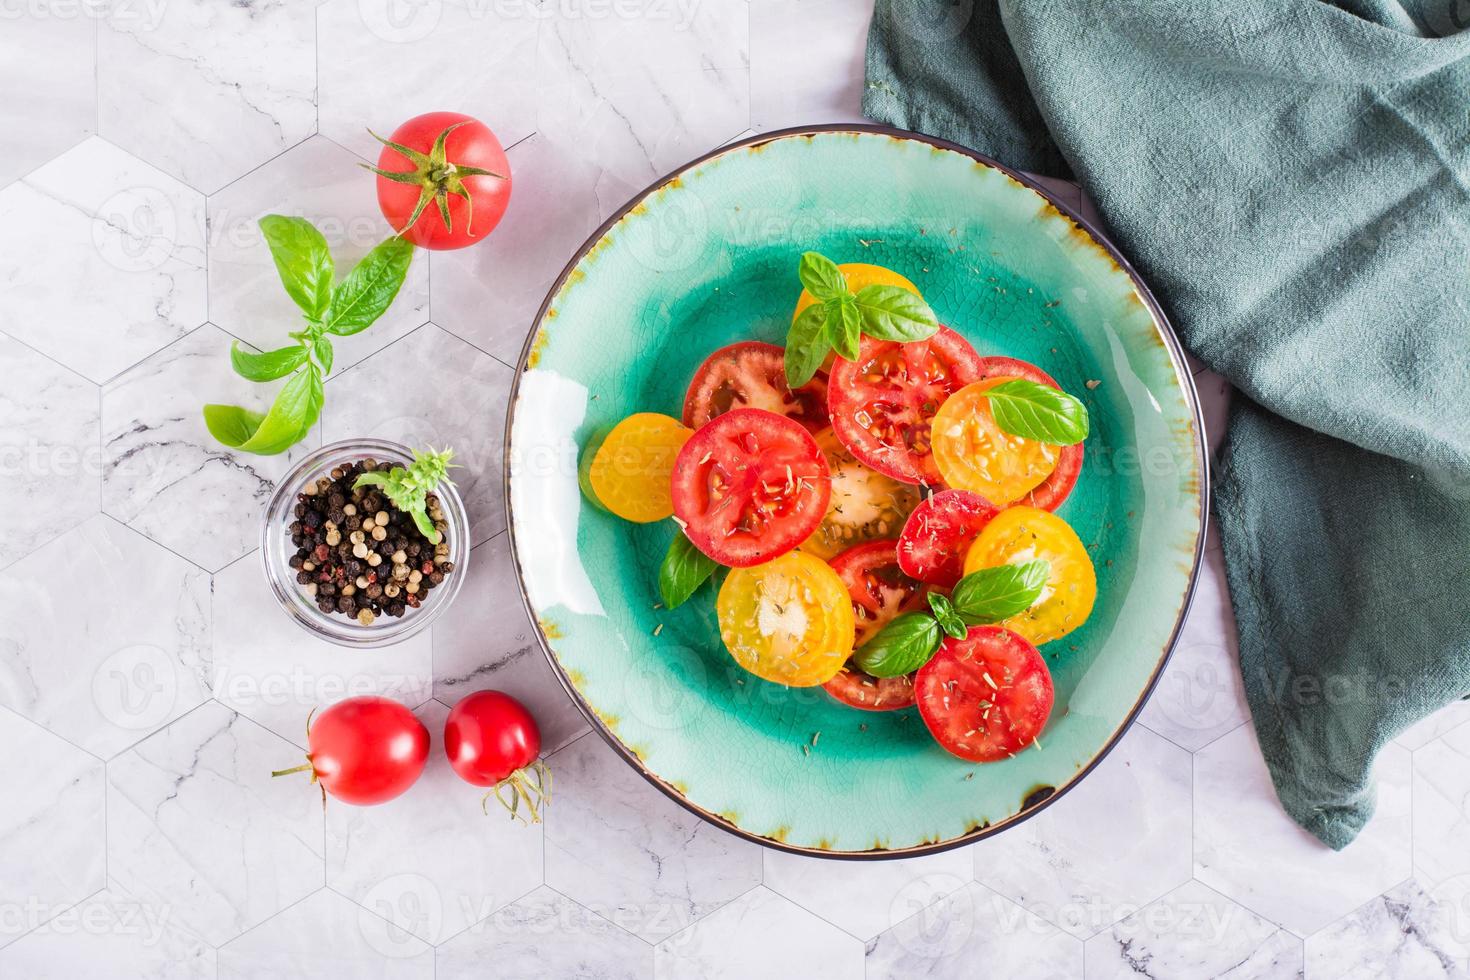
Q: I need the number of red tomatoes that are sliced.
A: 7